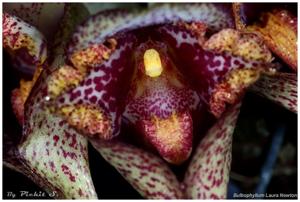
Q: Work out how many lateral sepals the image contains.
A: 2